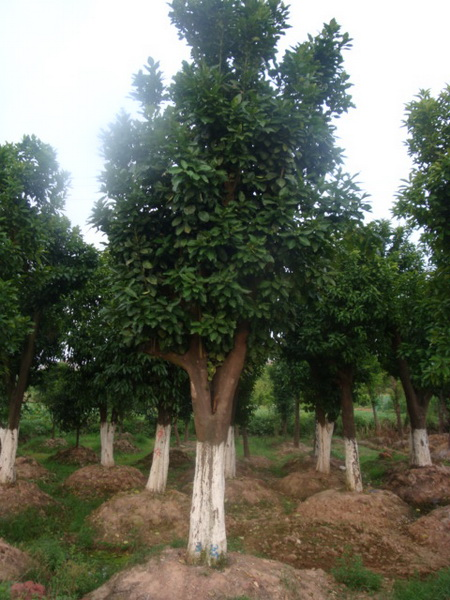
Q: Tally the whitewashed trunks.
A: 8